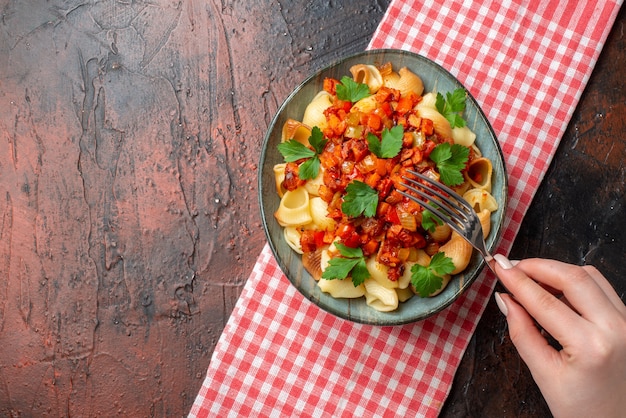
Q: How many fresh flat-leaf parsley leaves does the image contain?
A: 9